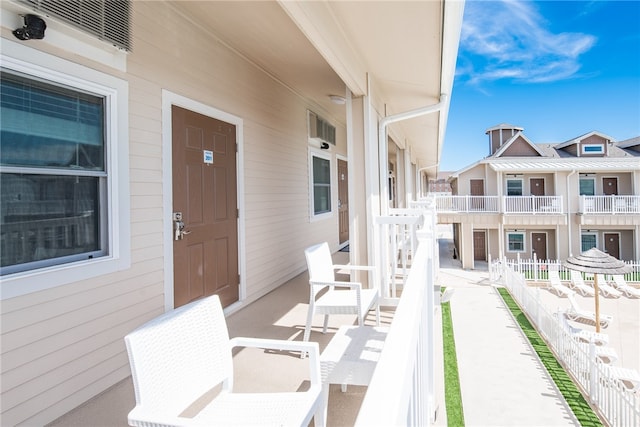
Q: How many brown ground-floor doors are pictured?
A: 3